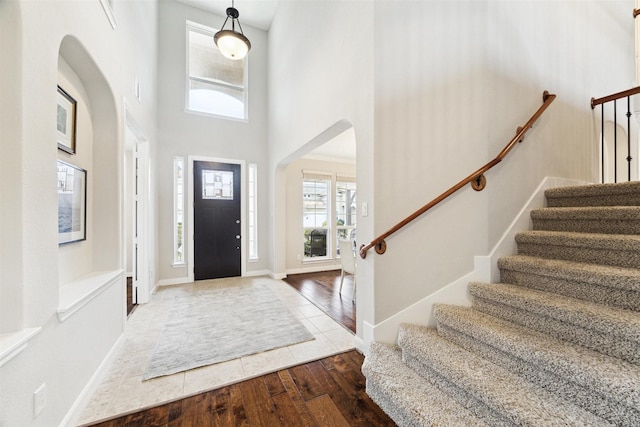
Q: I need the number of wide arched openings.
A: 1